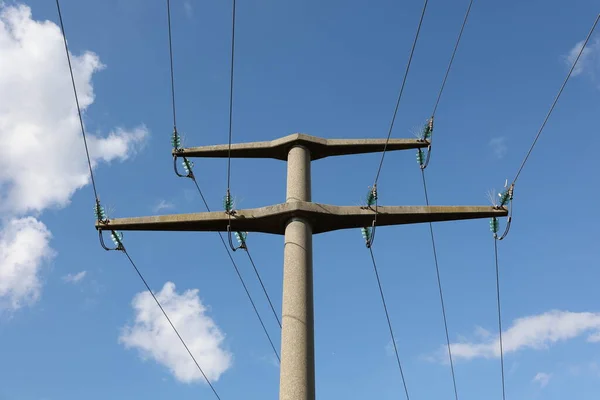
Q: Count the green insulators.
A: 12